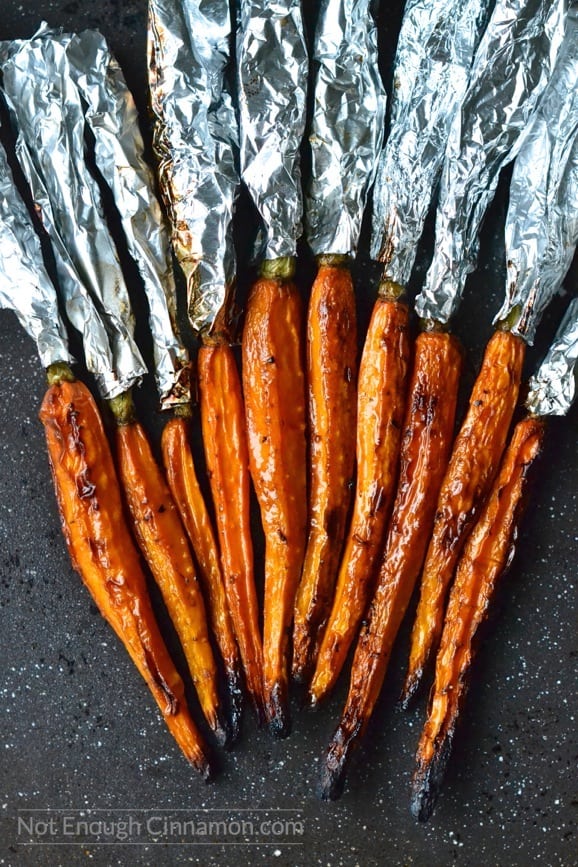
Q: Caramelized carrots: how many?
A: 10